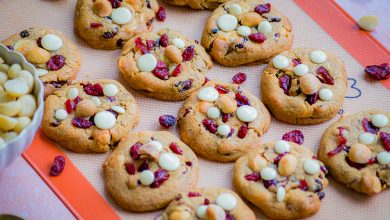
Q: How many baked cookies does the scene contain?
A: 12